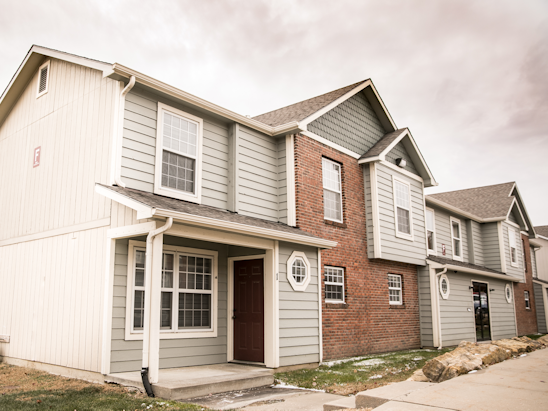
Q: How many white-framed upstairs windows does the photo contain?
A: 6